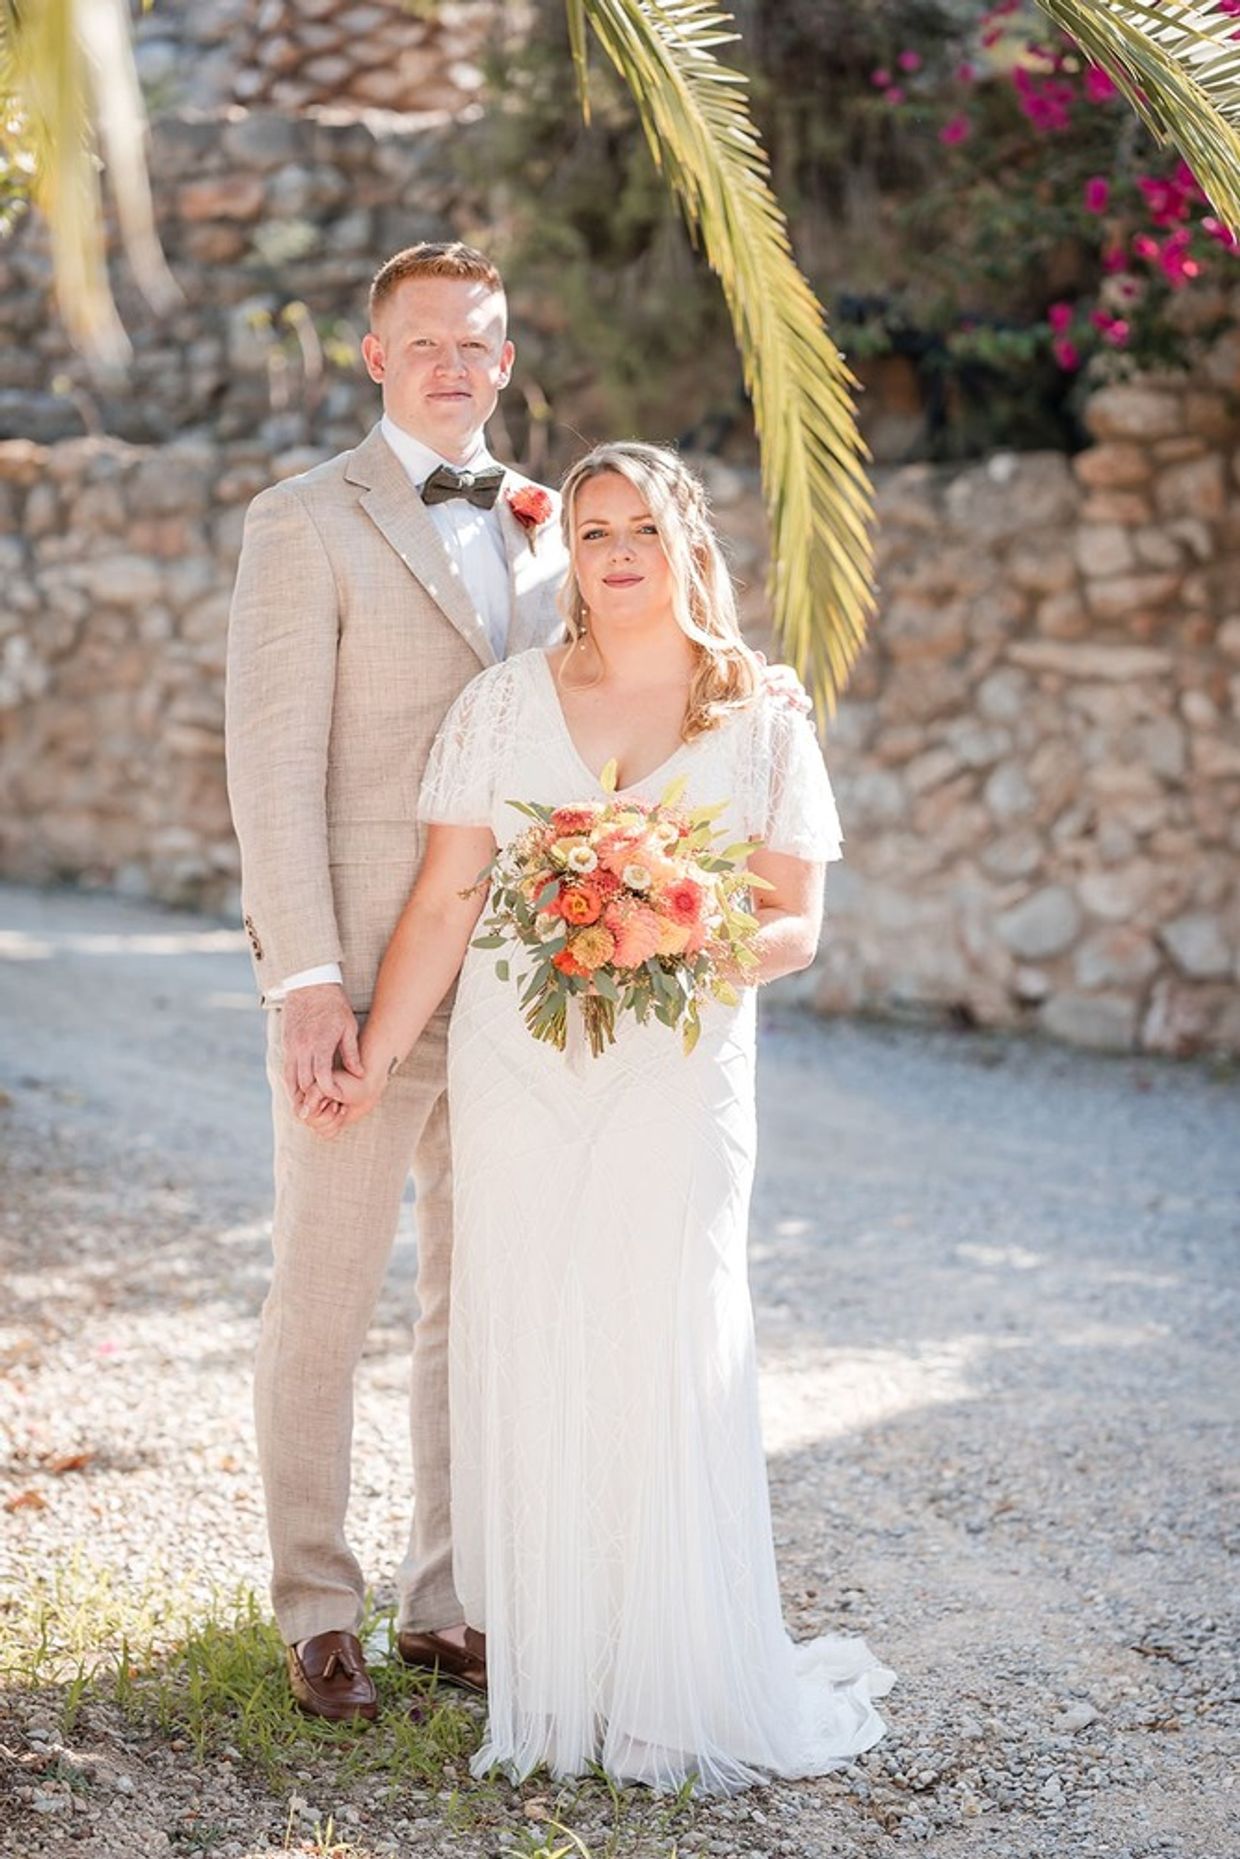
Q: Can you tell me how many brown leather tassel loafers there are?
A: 2